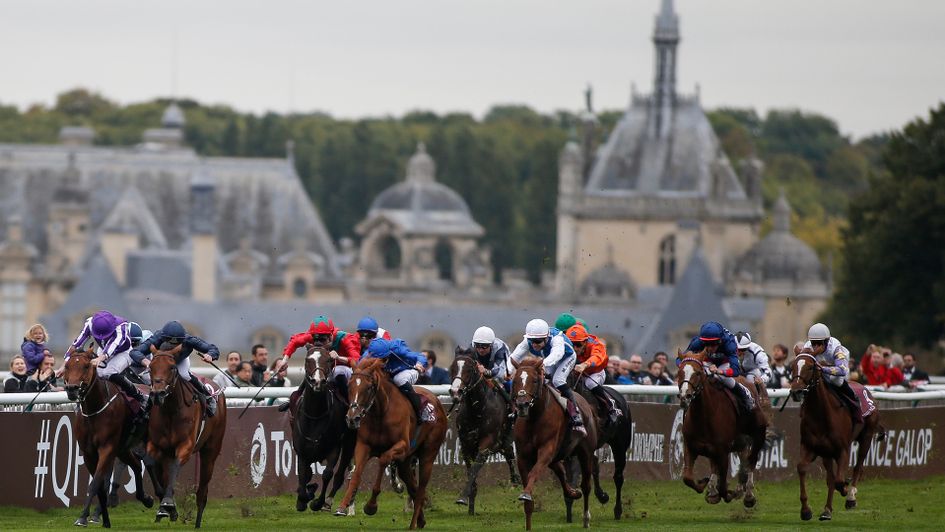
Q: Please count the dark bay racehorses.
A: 3